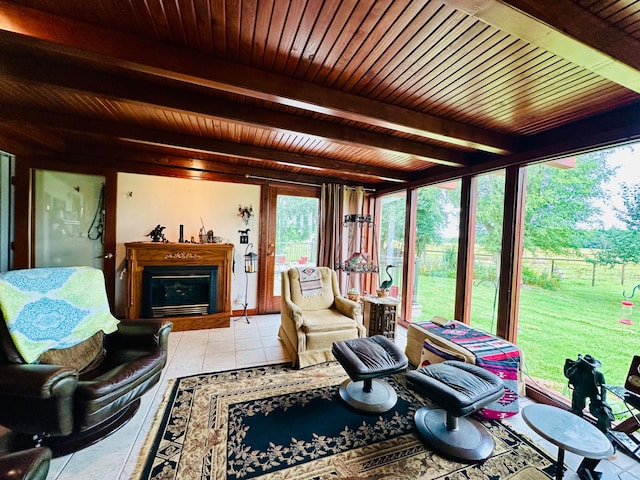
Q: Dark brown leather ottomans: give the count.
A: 2